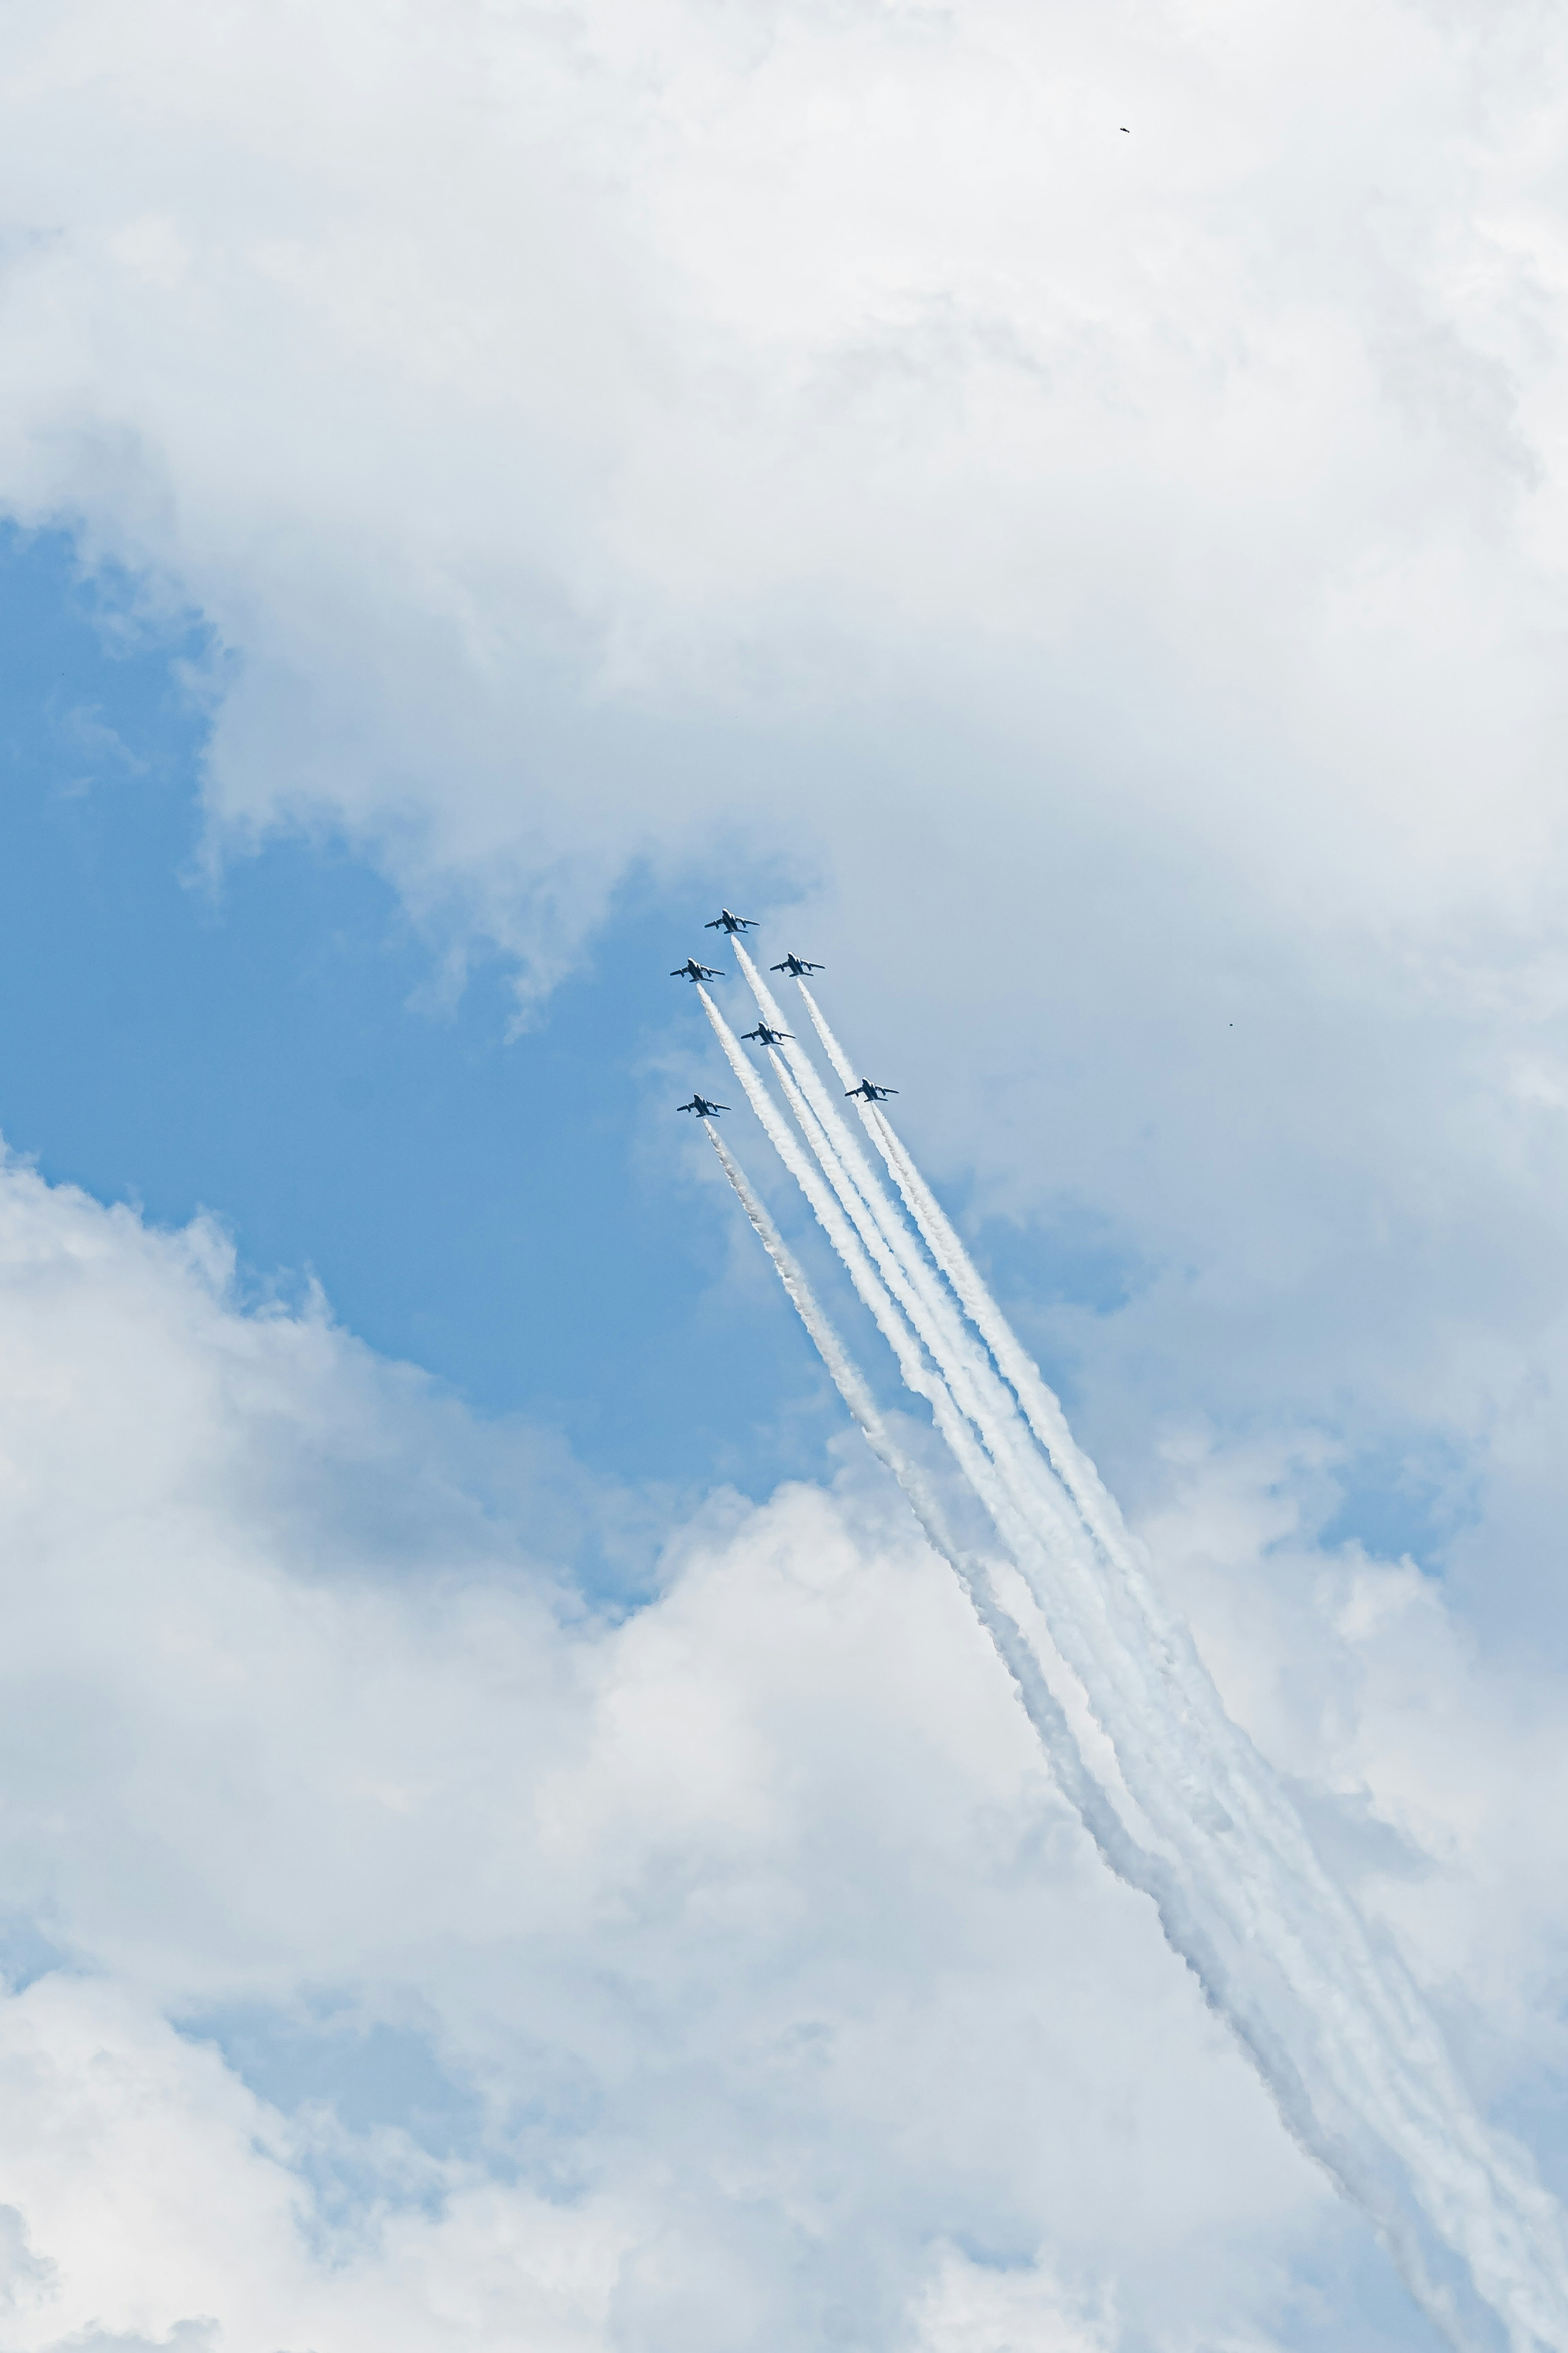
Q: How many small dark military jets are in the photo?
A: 6